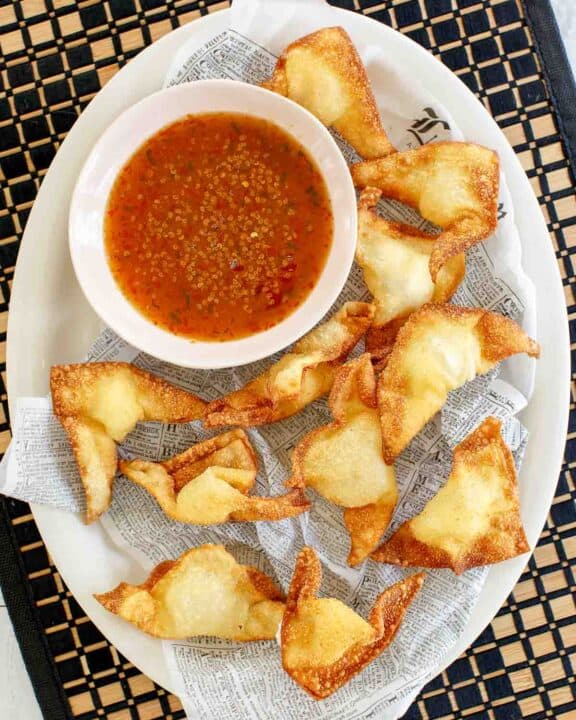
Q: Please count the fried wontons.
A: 11